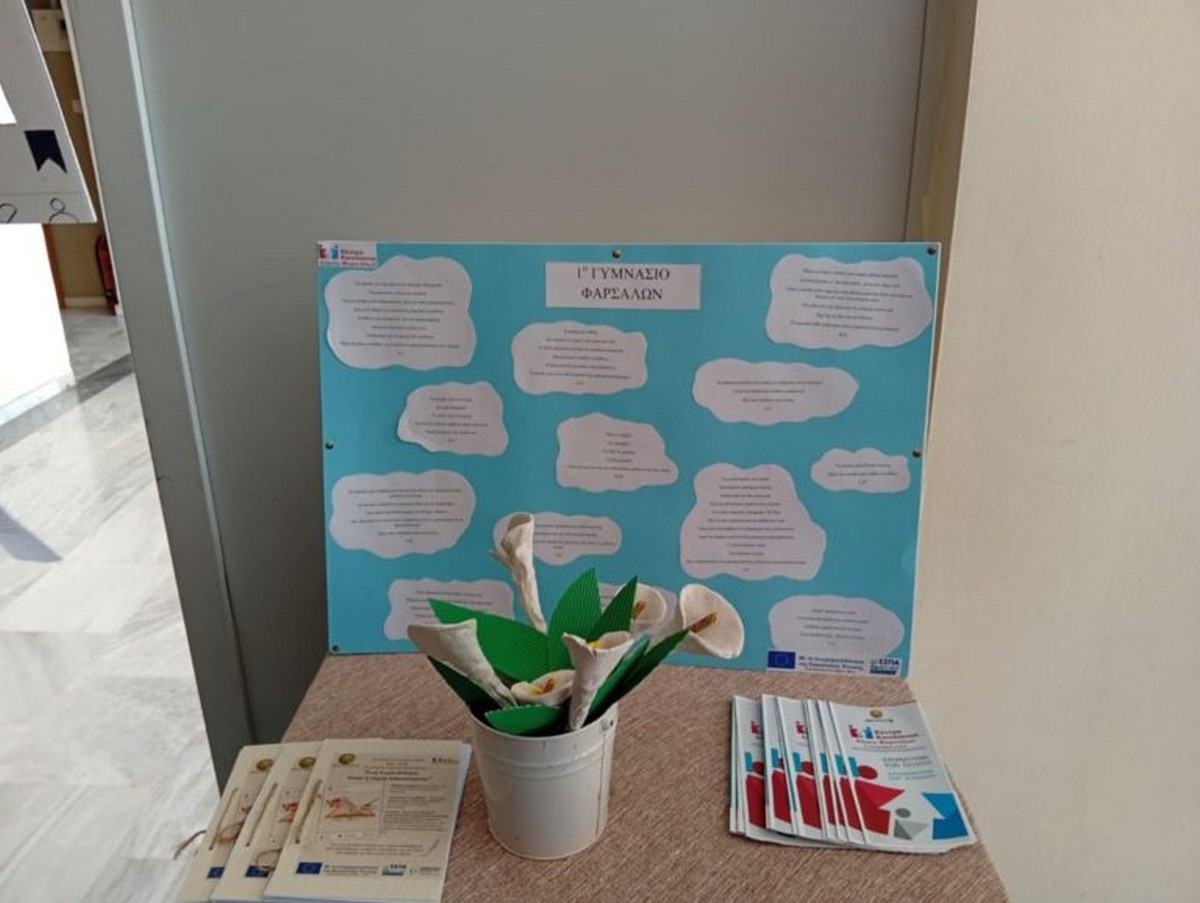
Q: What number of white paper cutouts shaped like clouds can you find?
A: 13